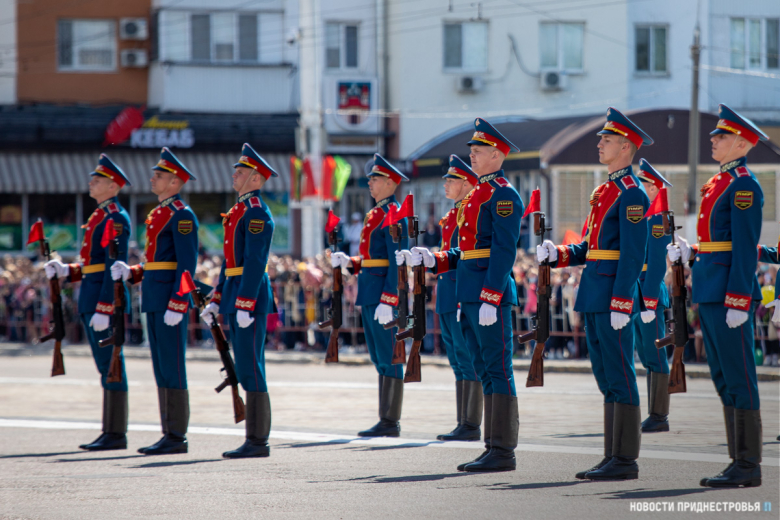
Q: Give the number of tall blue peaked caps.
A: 9